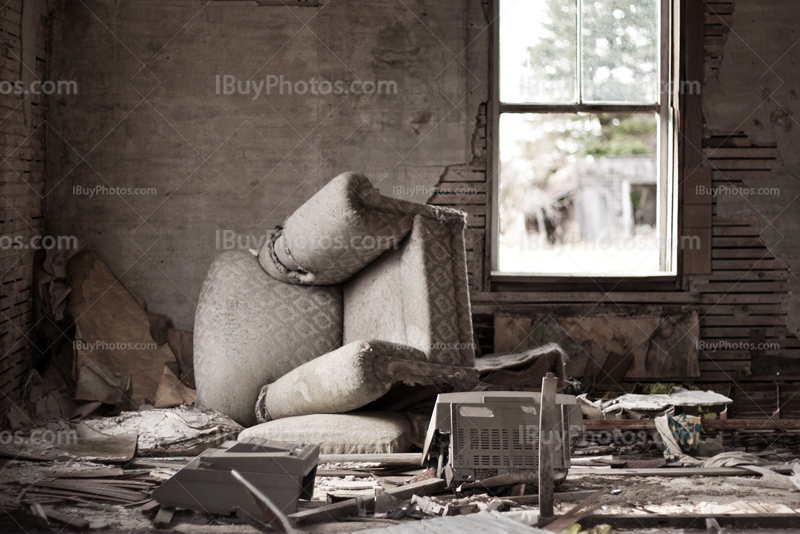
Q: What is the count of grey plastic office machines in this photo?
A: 2